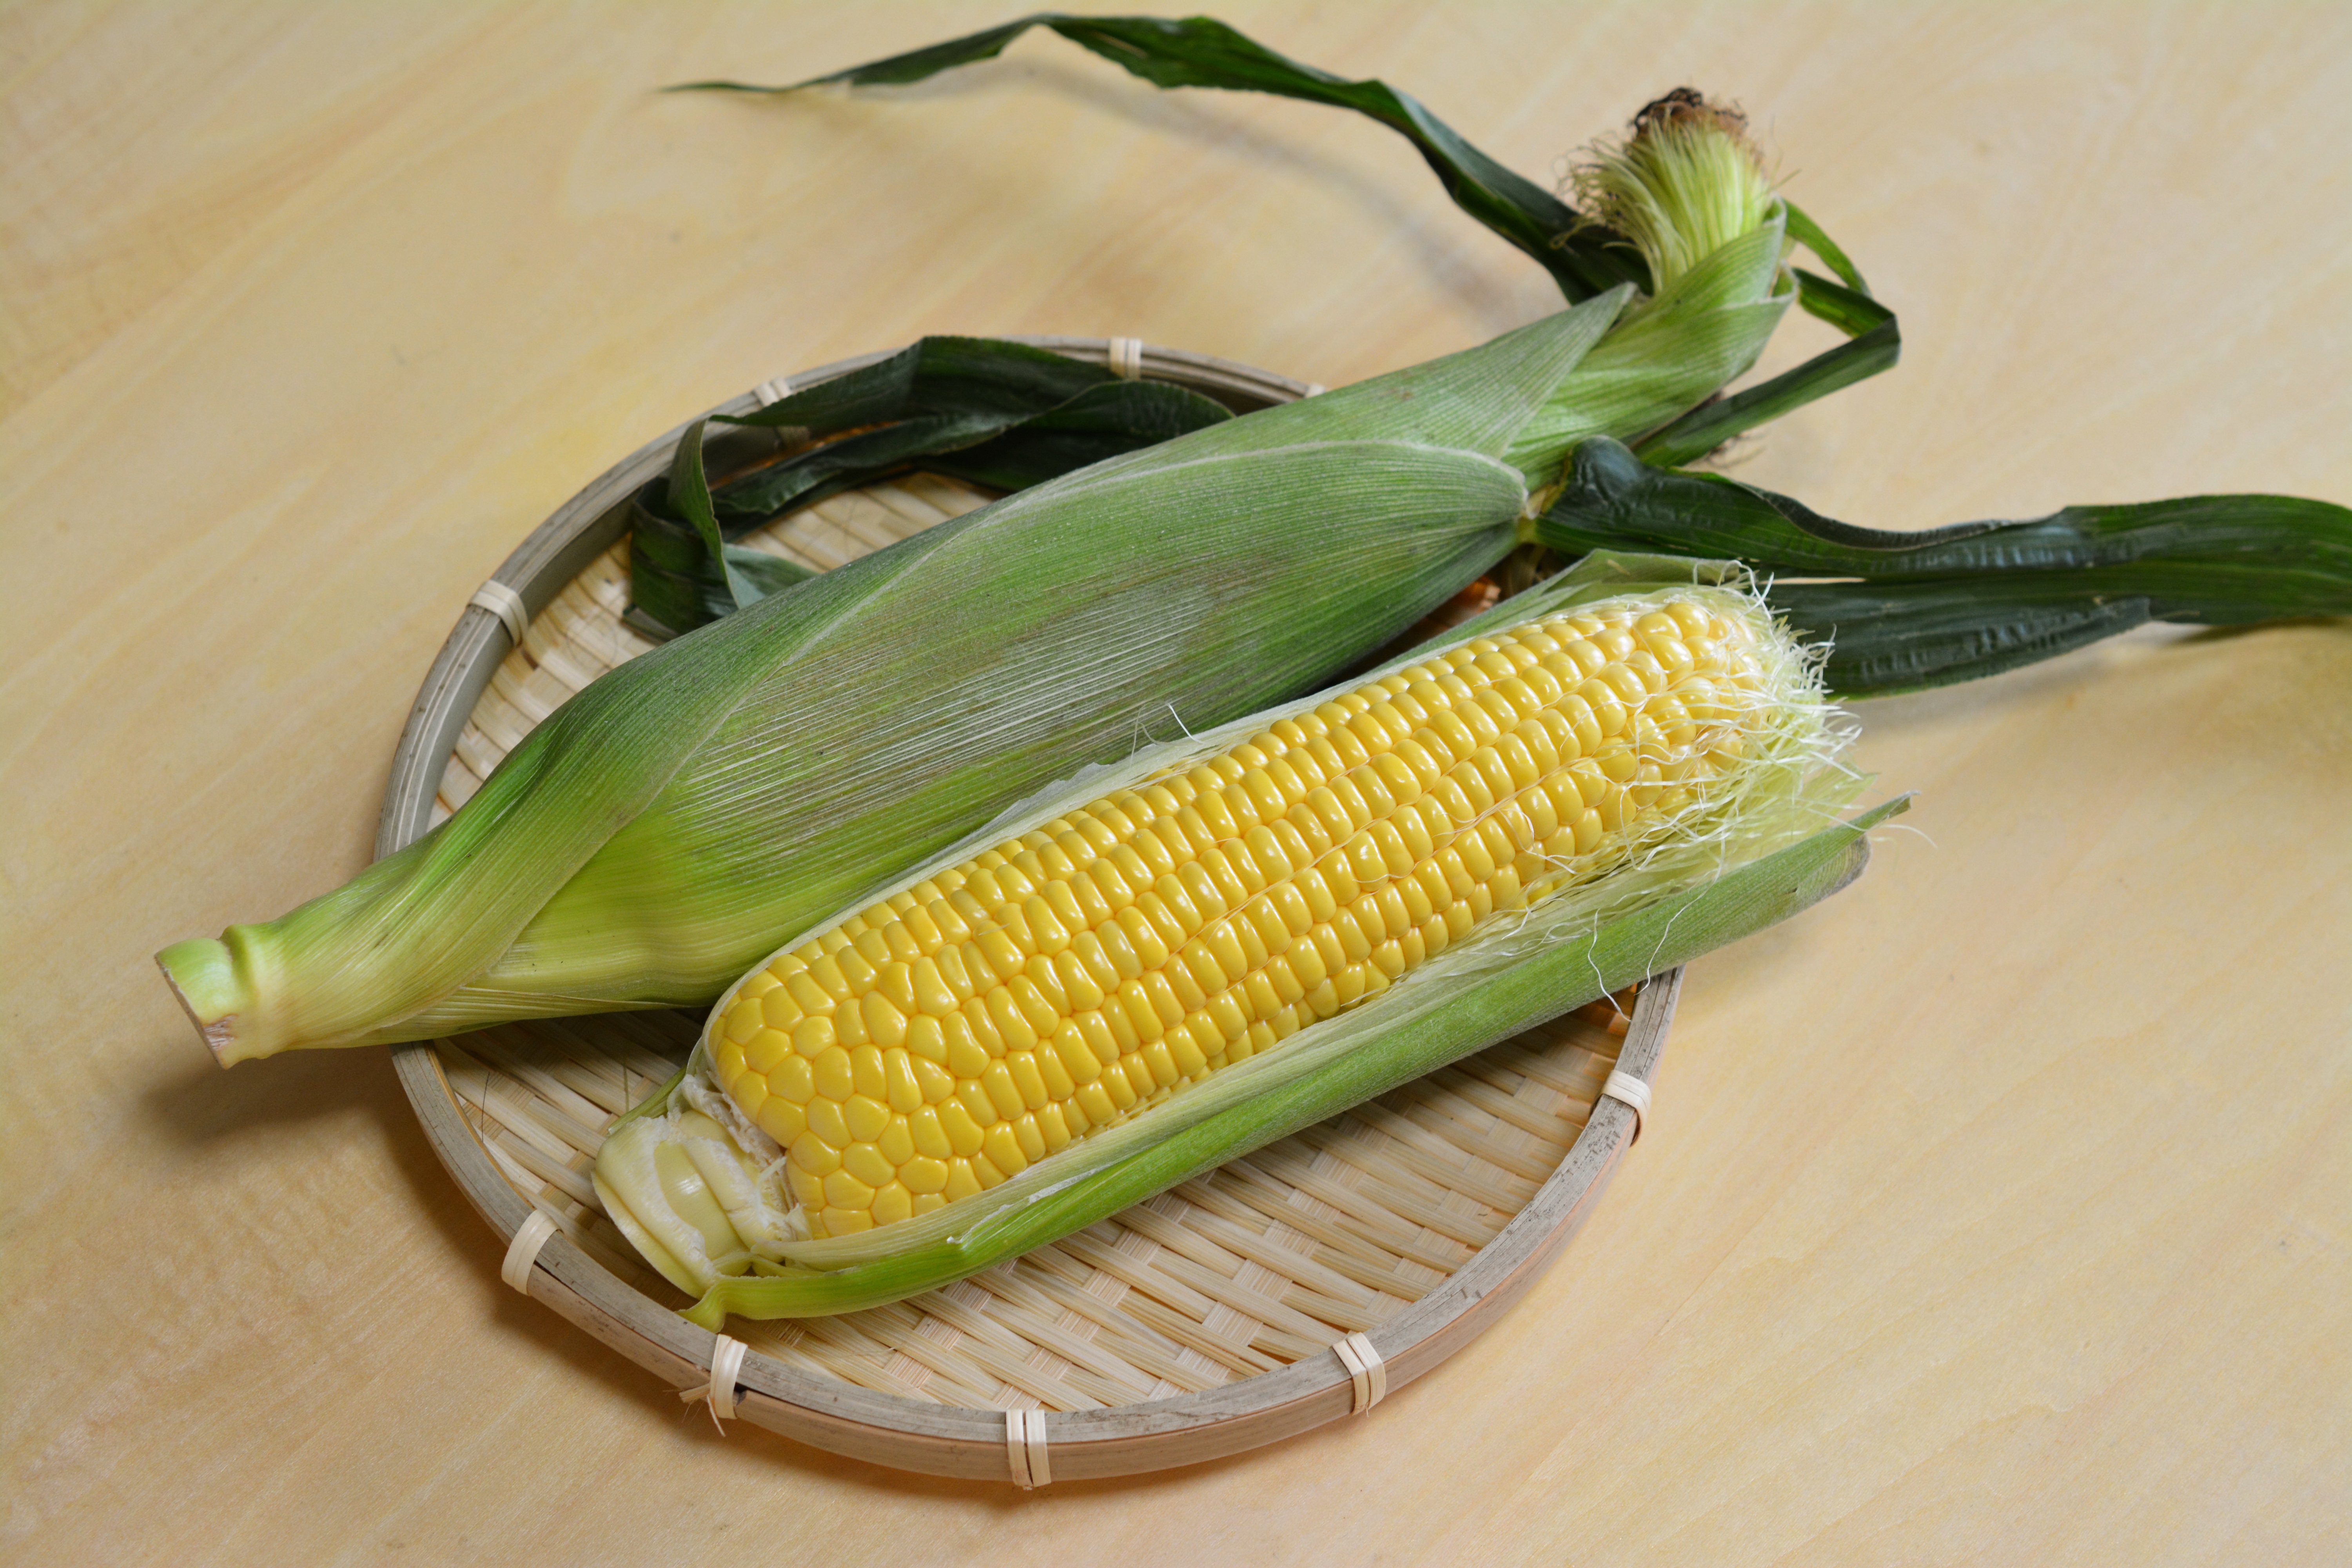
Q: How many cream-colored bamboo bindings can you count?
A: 9